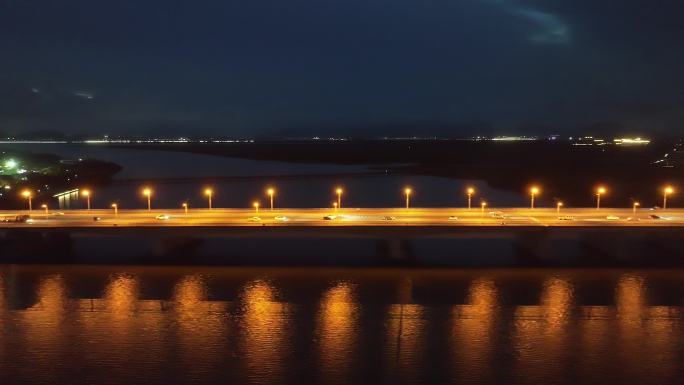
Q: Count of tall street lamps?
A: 11